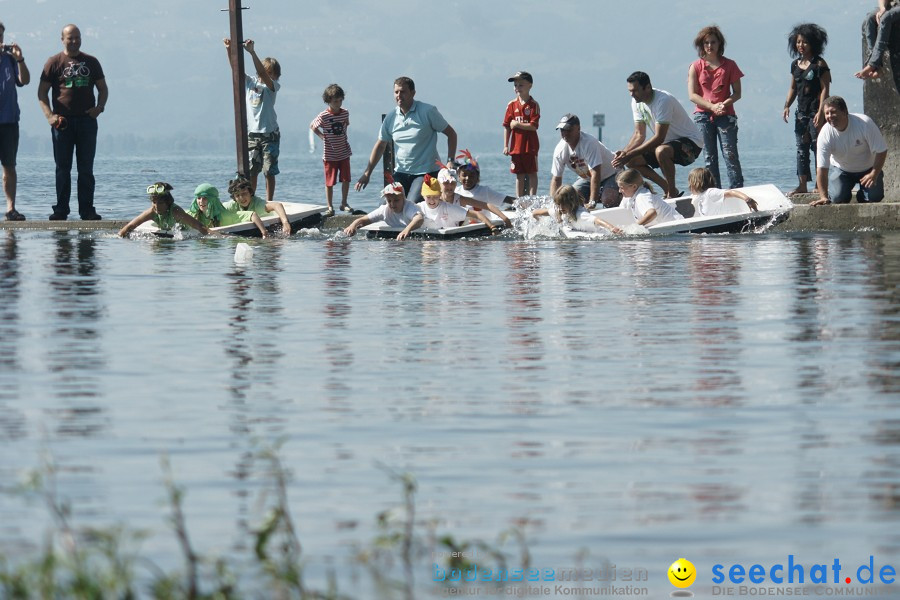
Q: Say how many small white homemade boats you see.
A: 3